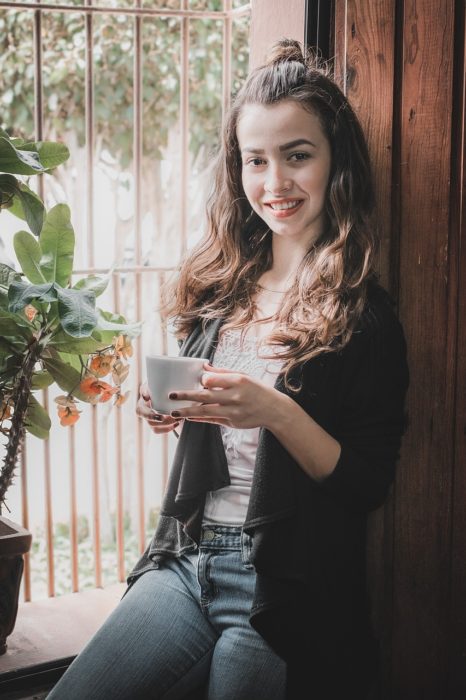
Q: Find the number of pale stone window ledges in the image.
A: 1